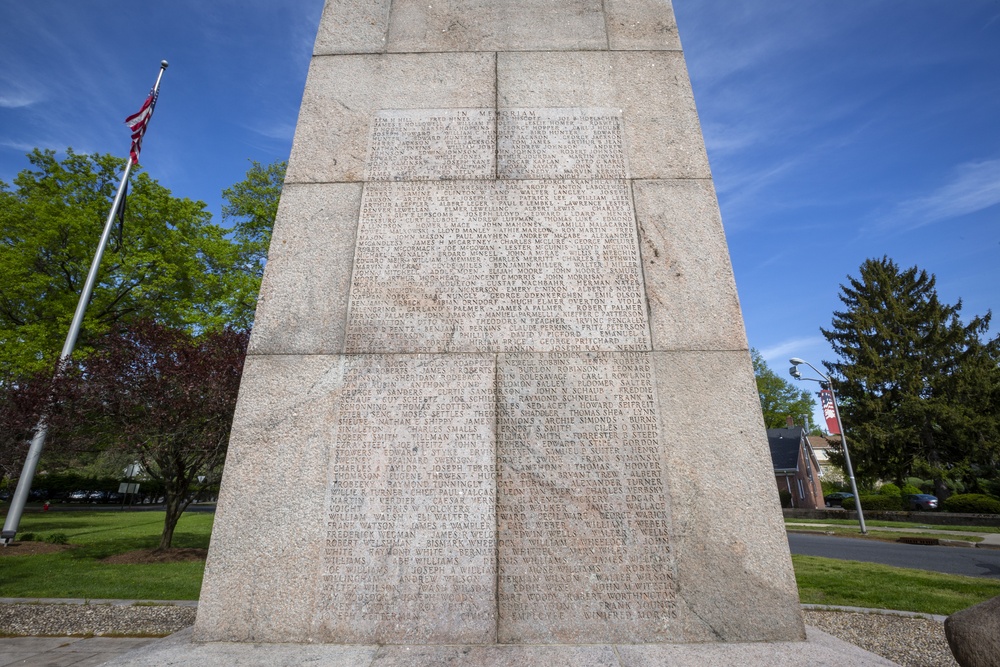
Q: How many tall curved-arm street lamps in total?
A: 1